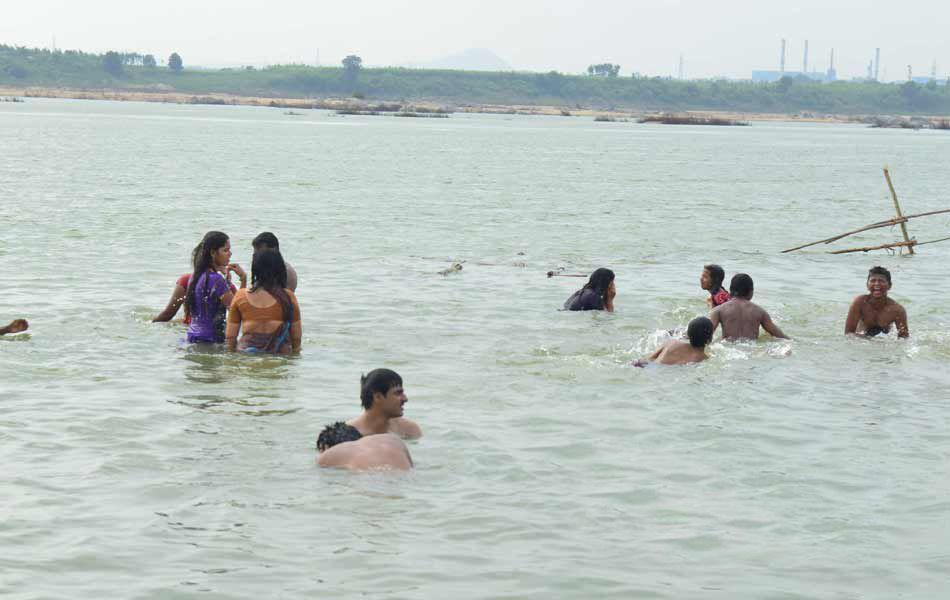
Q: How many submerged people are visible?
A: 11